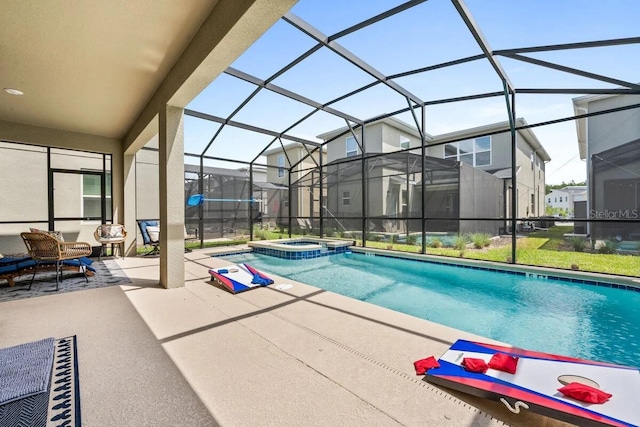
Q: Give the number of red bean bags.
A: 4